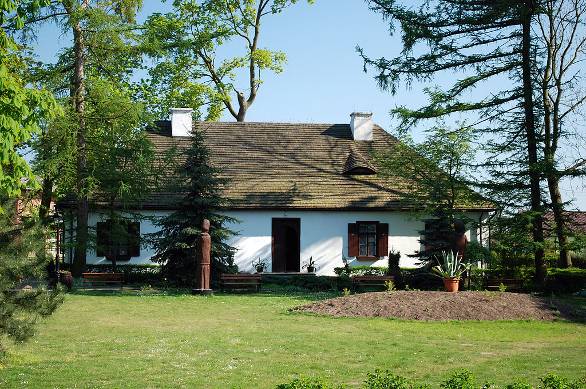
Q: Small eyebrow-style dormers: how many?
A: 1